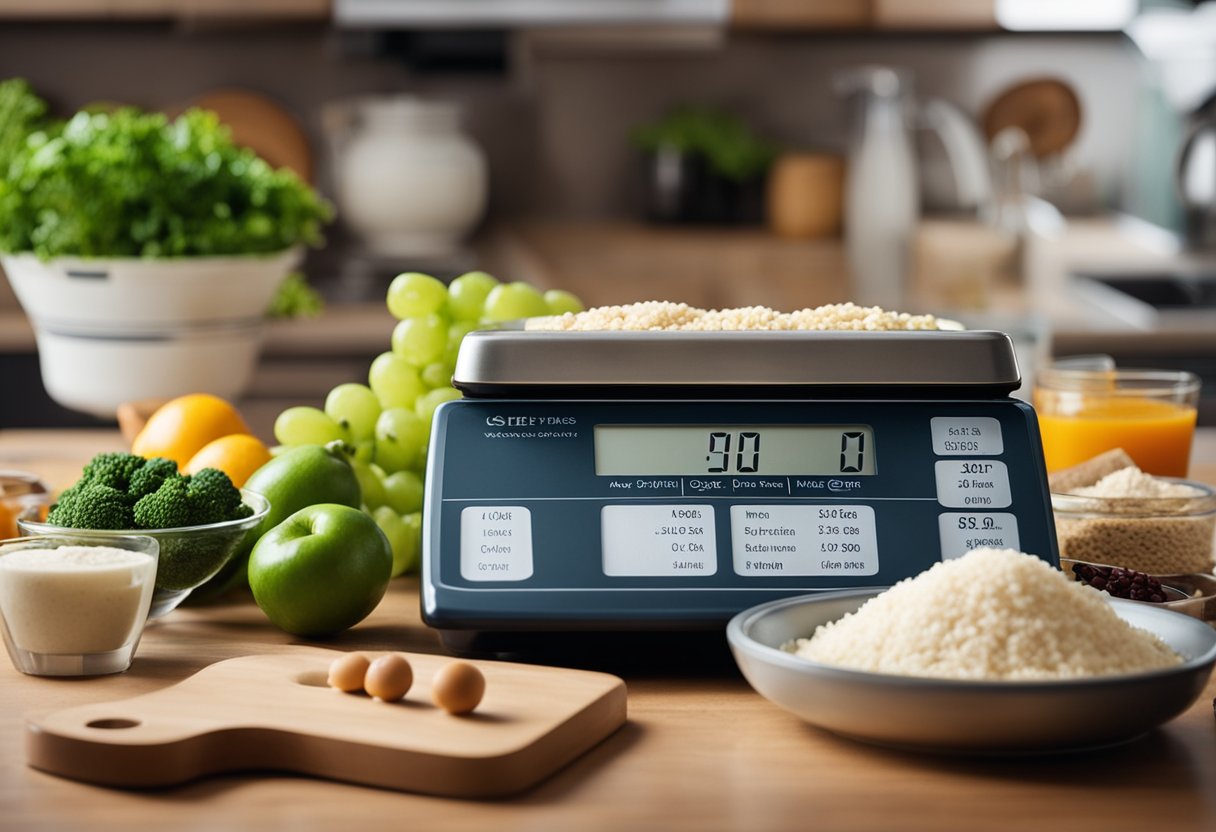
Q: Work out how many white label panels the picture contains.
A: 6